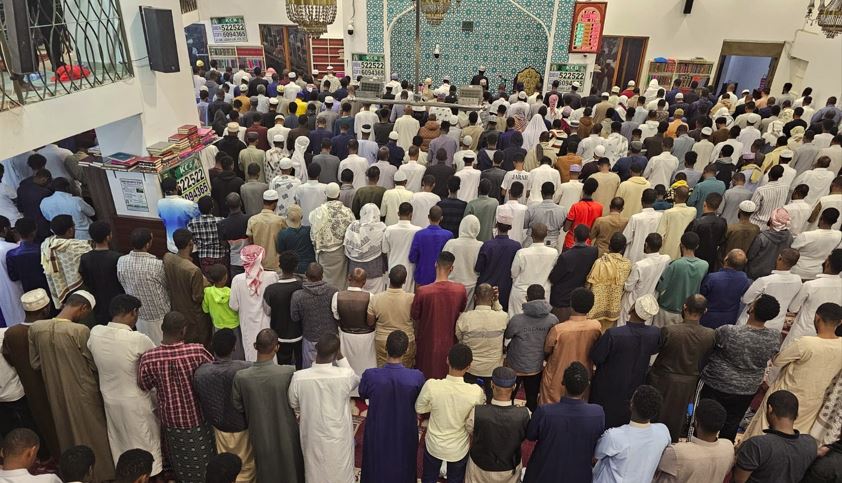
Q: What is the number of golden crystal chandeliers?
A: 3